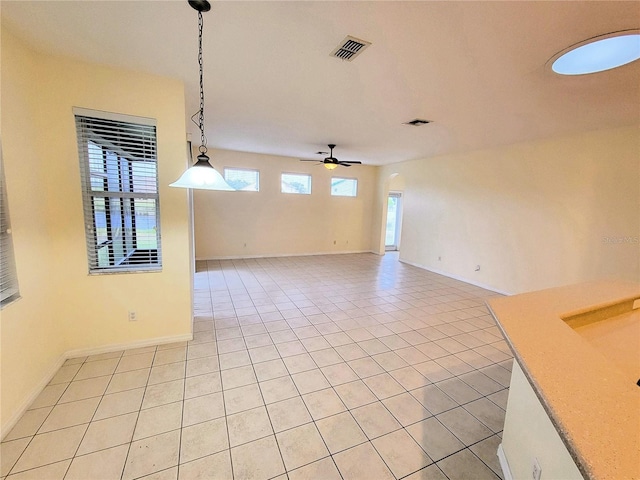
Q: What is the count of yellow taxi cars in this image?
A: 0